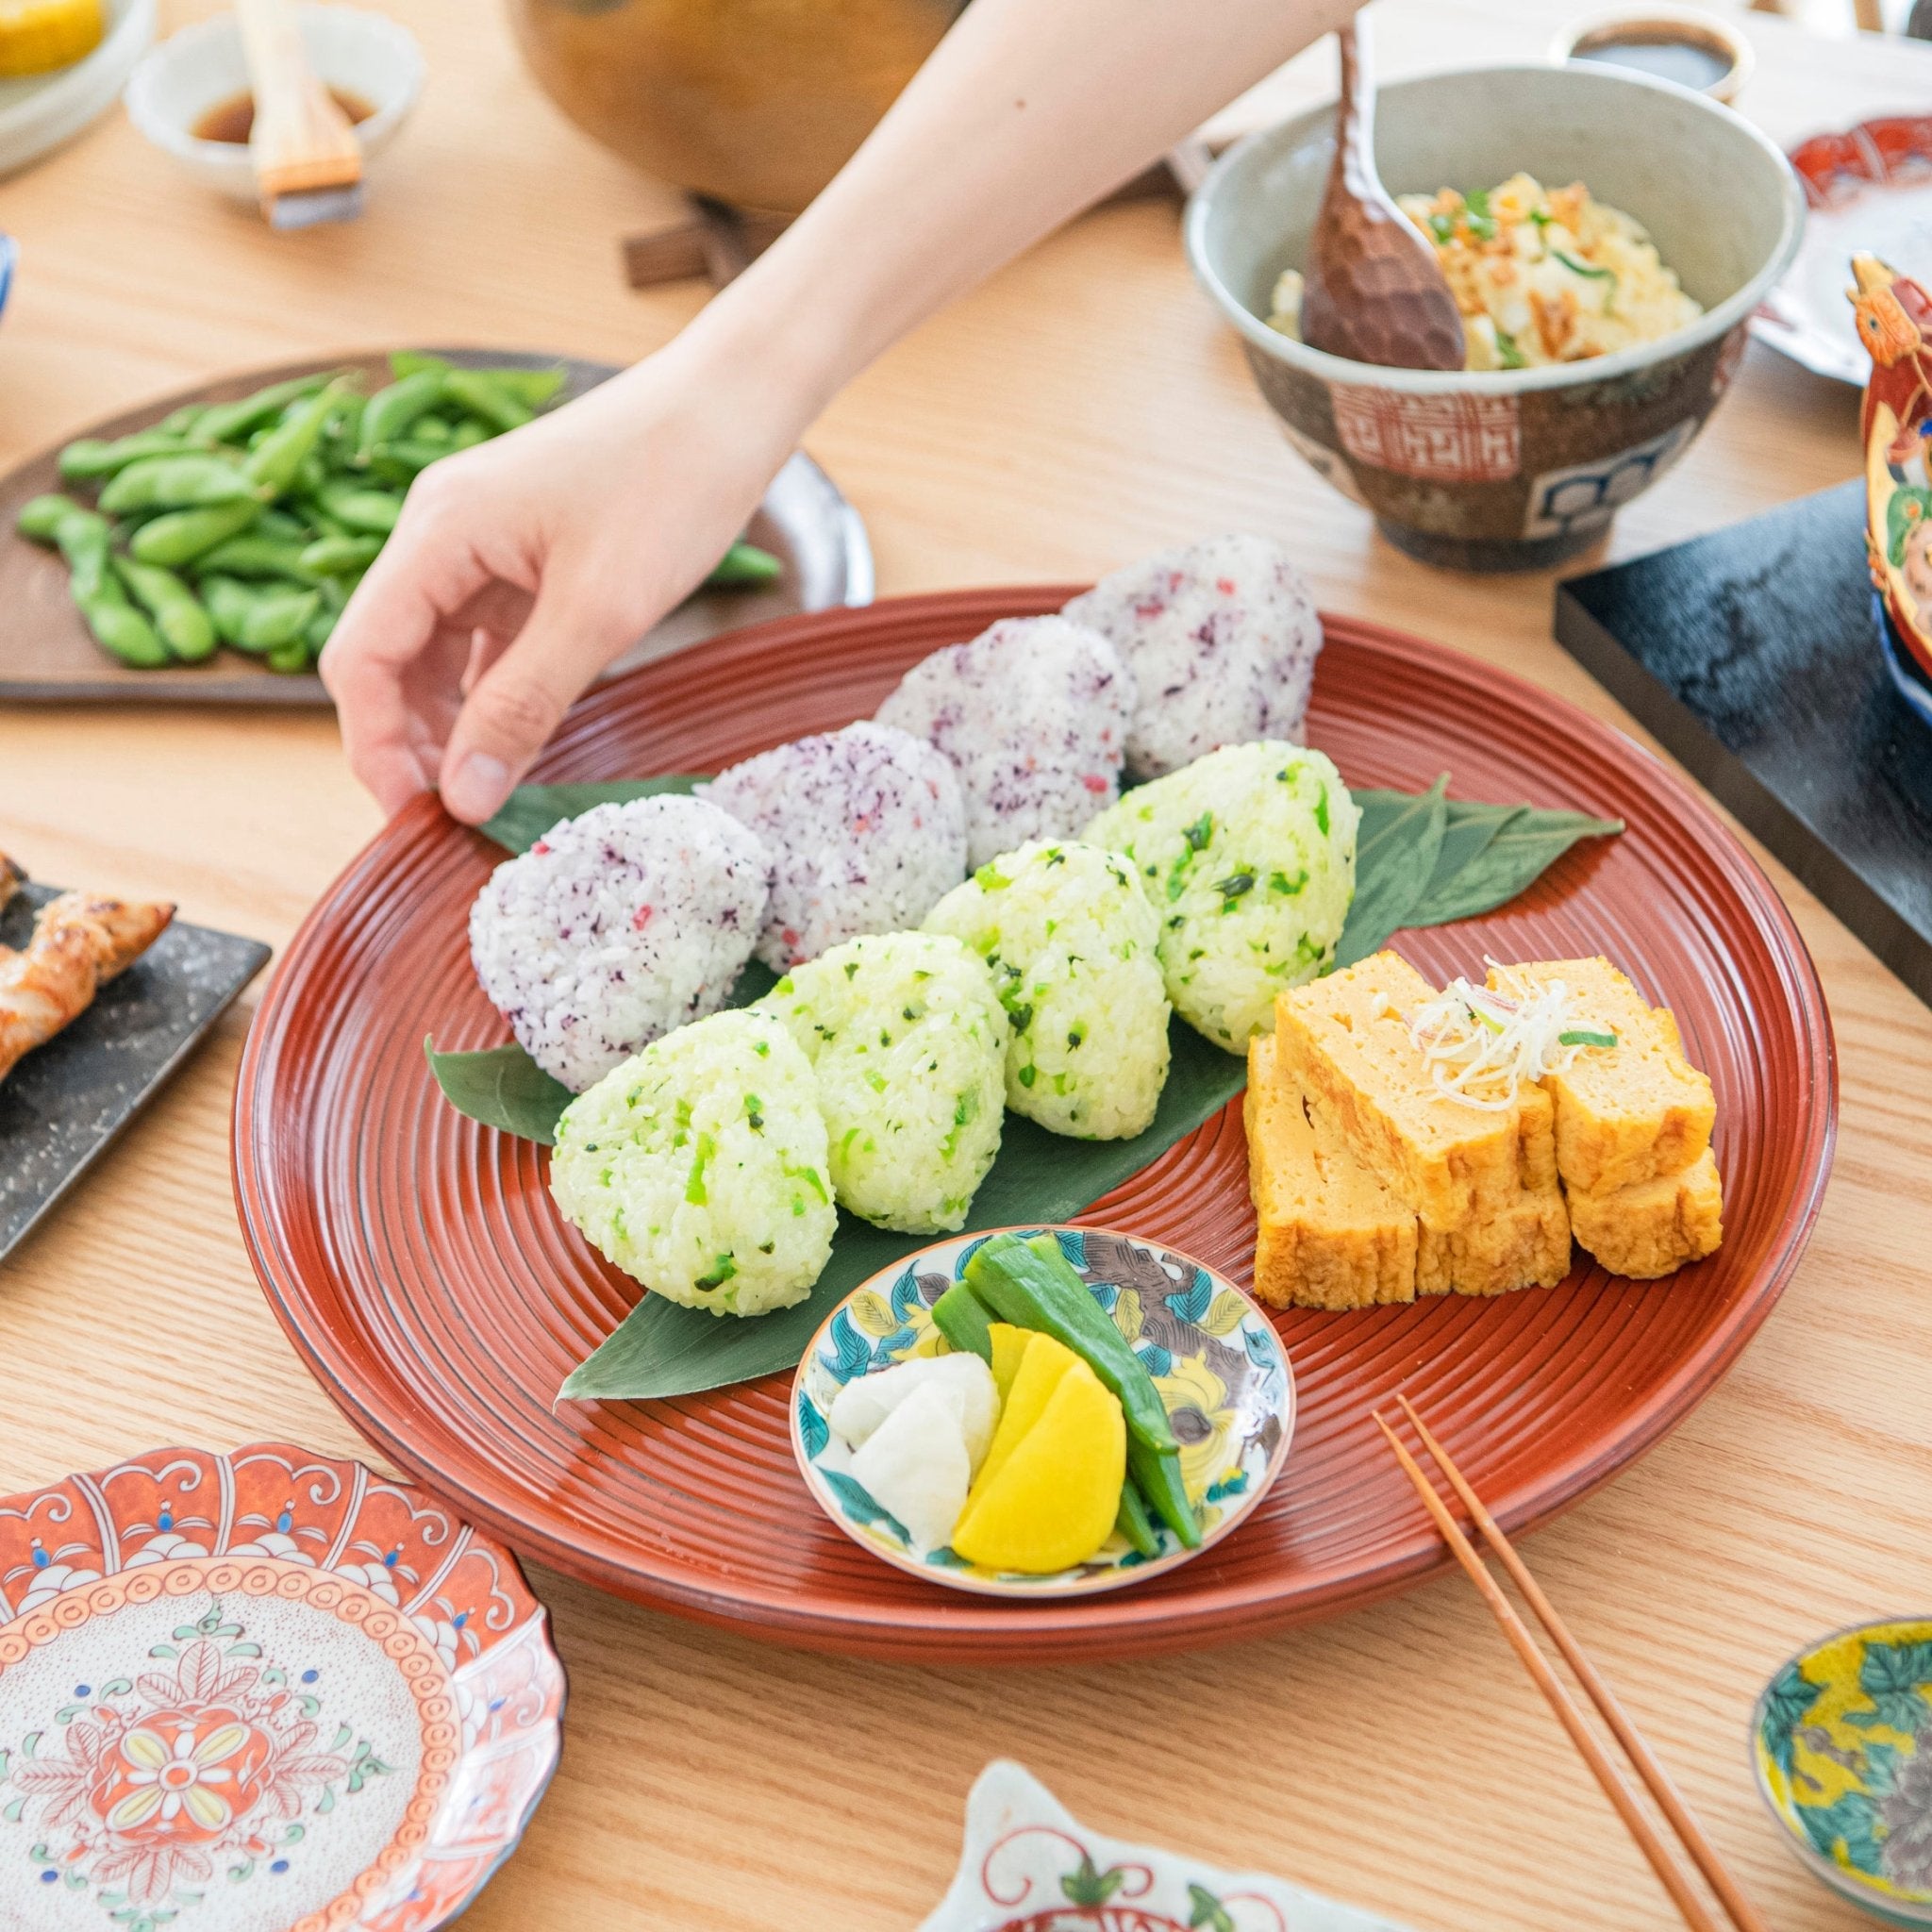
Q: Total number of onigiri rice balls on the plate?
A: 8